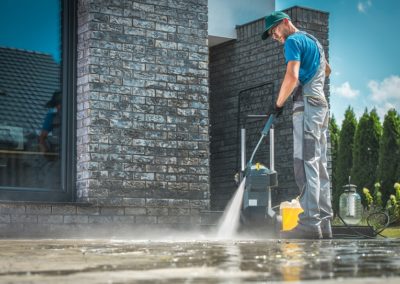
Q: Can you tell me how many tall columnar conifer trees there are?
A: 5